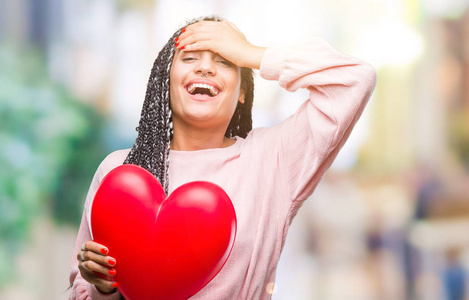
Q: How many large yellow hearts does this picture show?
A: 0